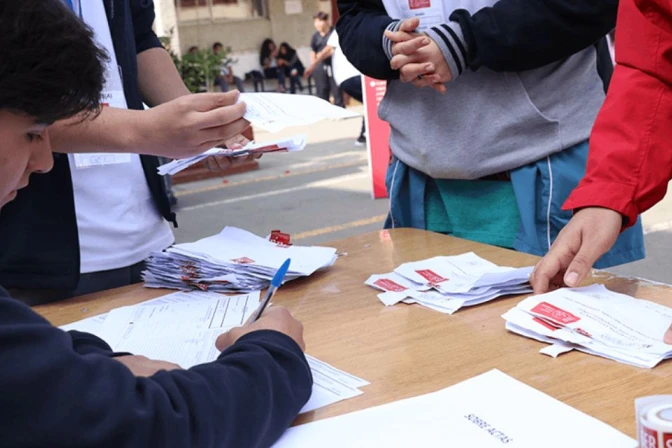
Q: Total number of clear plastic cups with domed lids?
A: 0